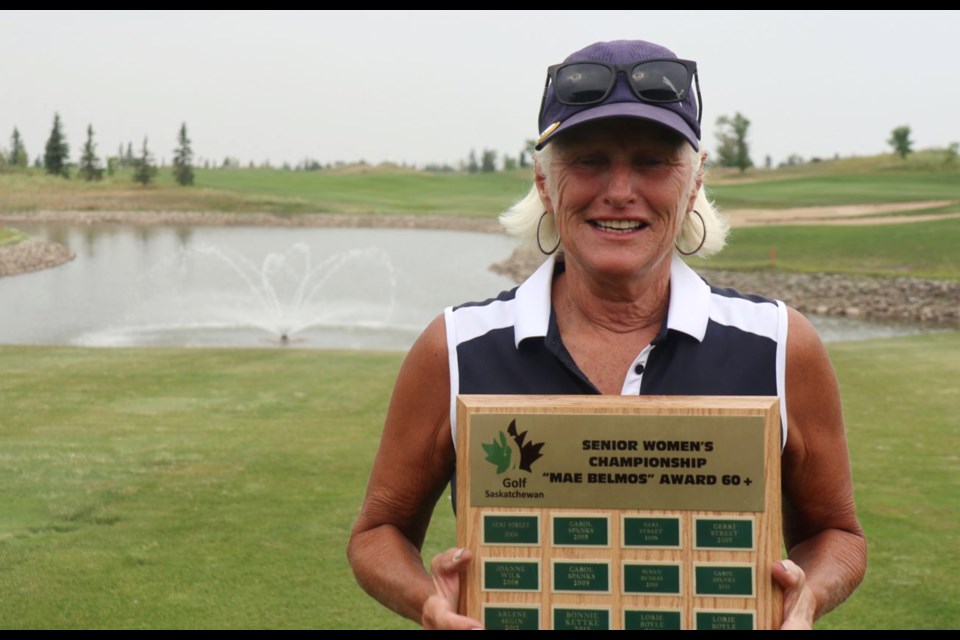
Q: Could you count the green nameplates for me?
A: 12